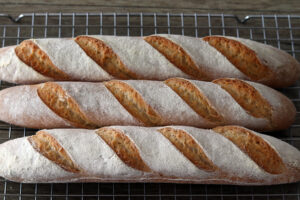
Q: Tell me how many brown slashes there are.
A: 12